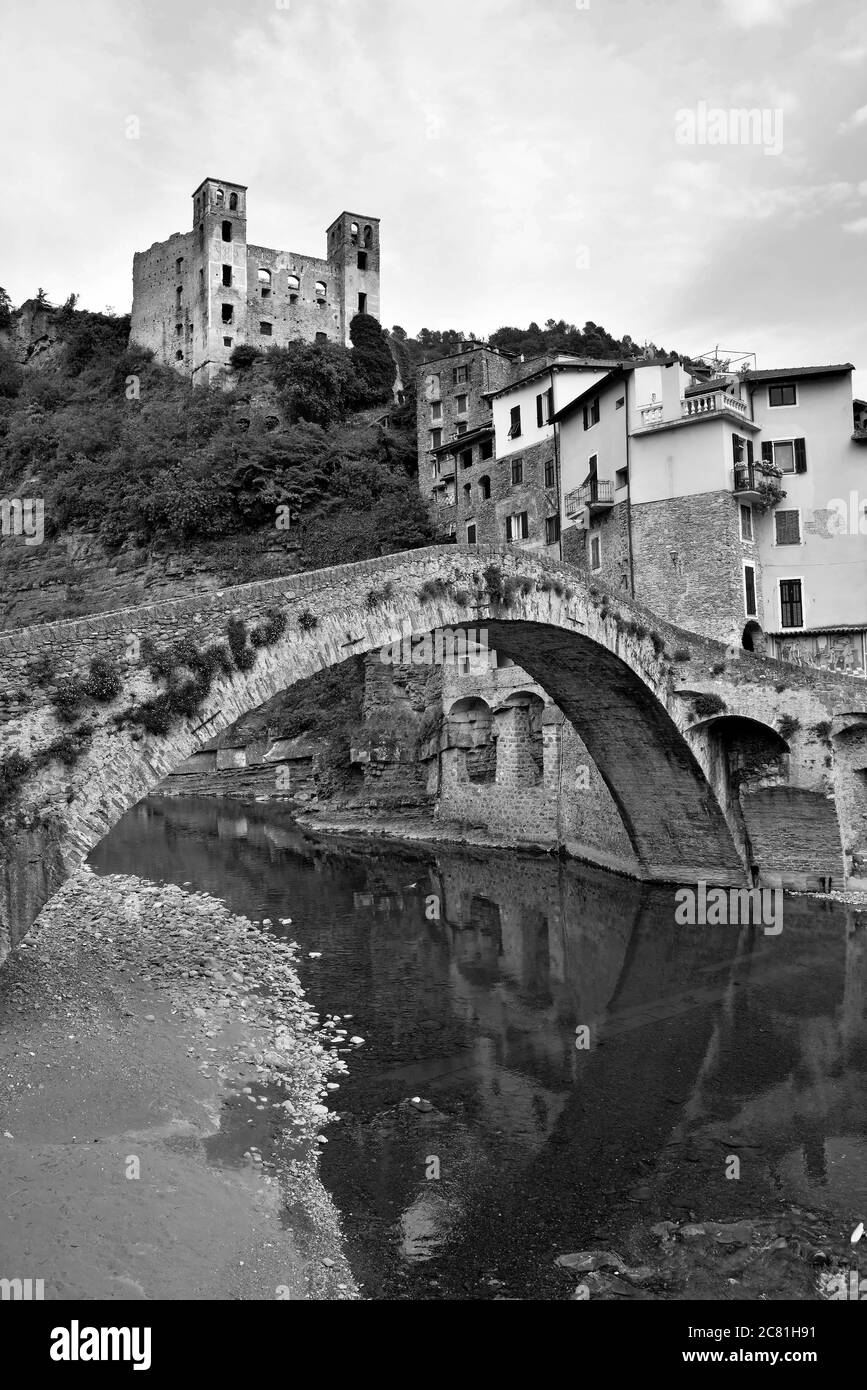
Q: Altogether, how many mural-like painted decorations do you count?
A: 1